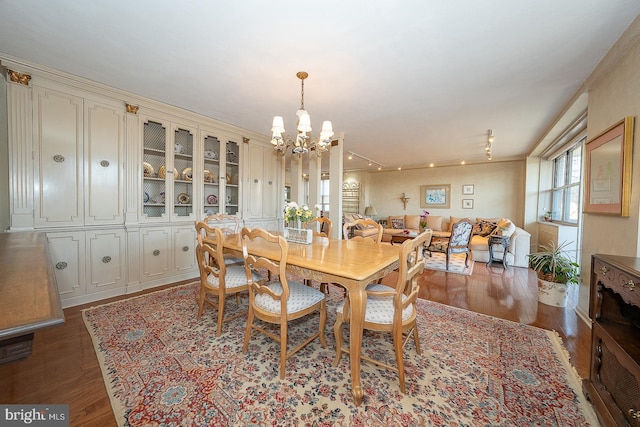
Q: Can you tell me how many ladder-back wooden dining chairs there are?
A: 6